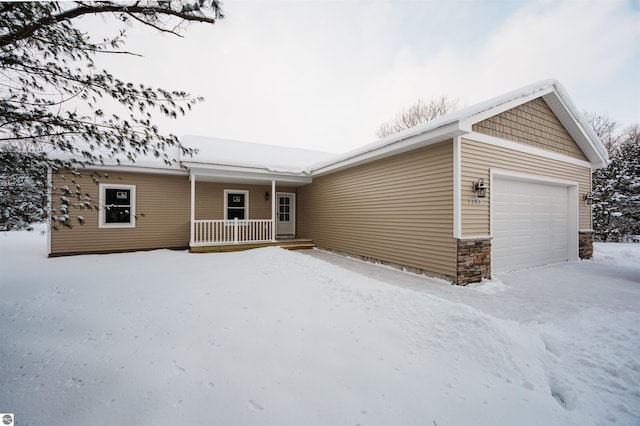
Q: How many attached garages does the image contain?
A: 1